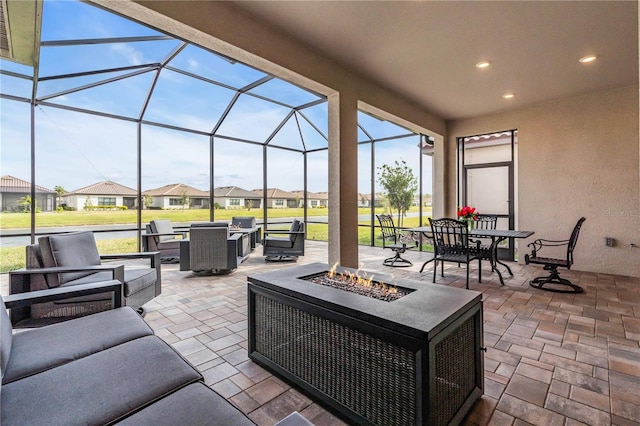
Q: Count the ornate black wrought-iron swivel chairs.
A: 2